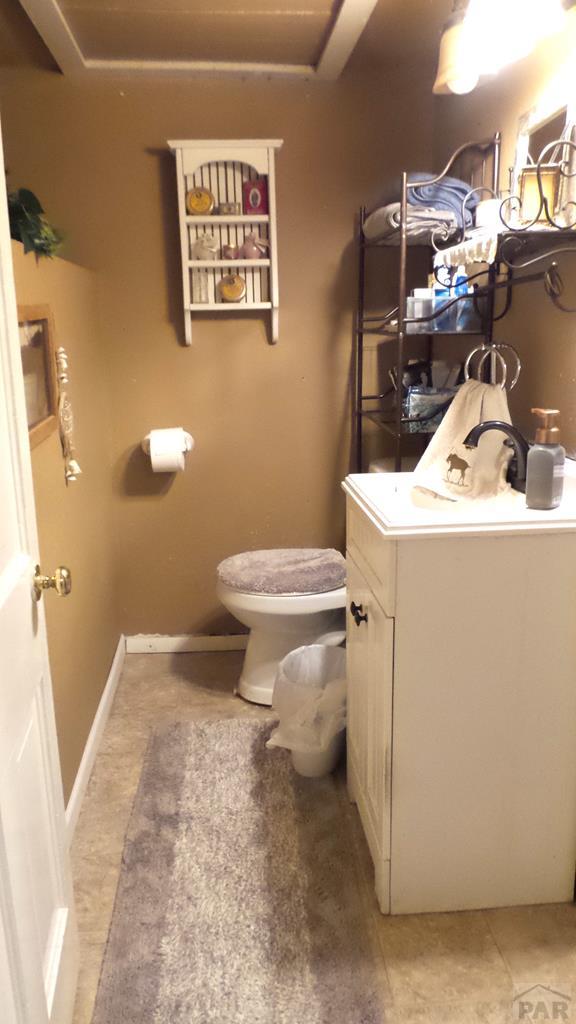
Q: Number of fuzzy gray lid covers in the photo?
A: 1